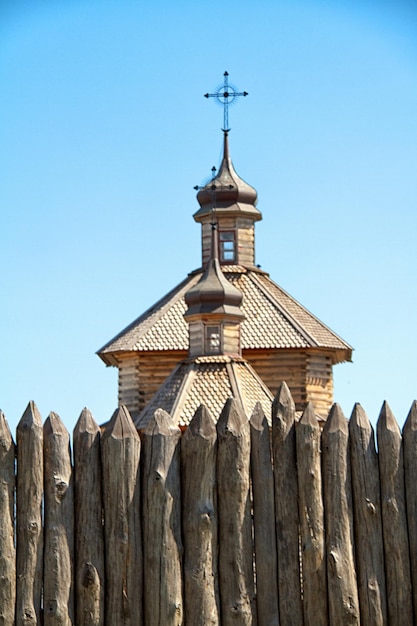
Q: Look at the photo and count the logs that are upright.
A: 15